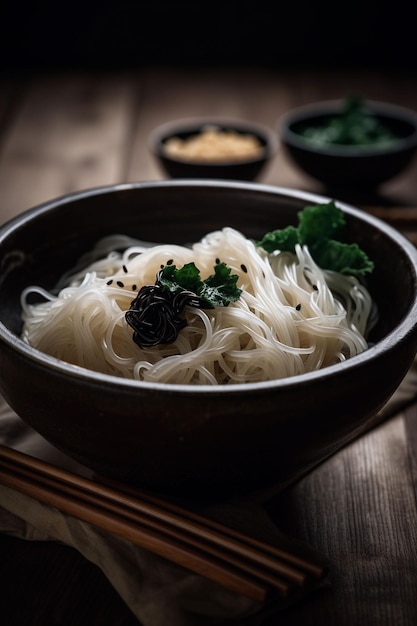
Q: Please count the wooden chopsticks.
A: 4